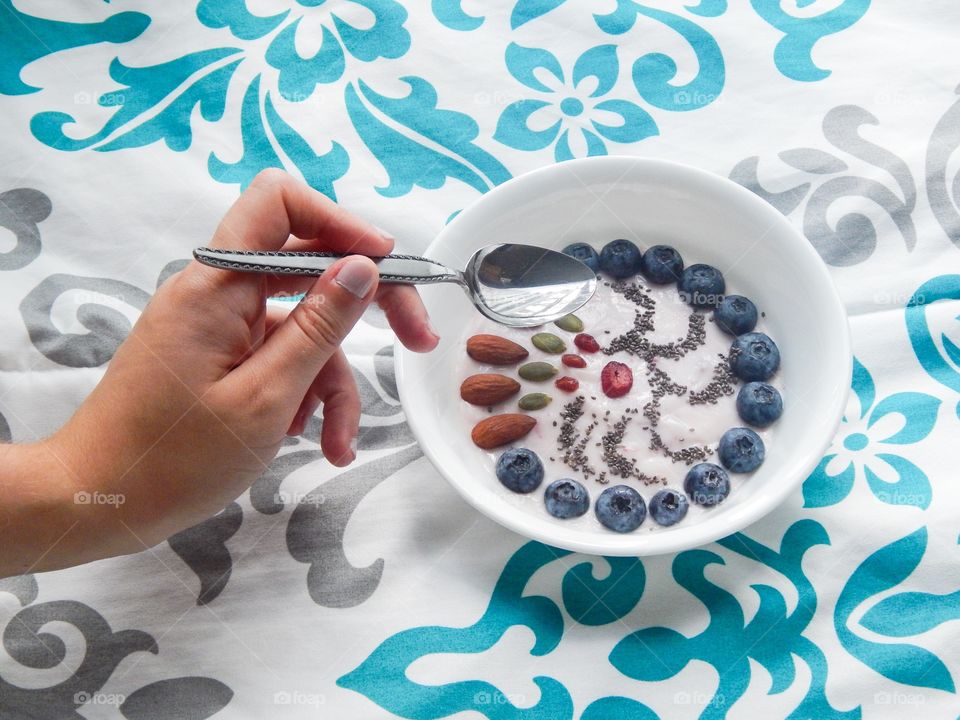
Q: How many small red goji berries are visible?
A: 3